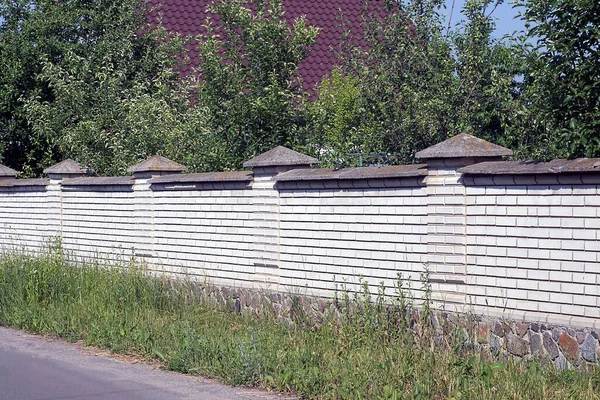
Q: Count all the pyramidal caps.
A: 5